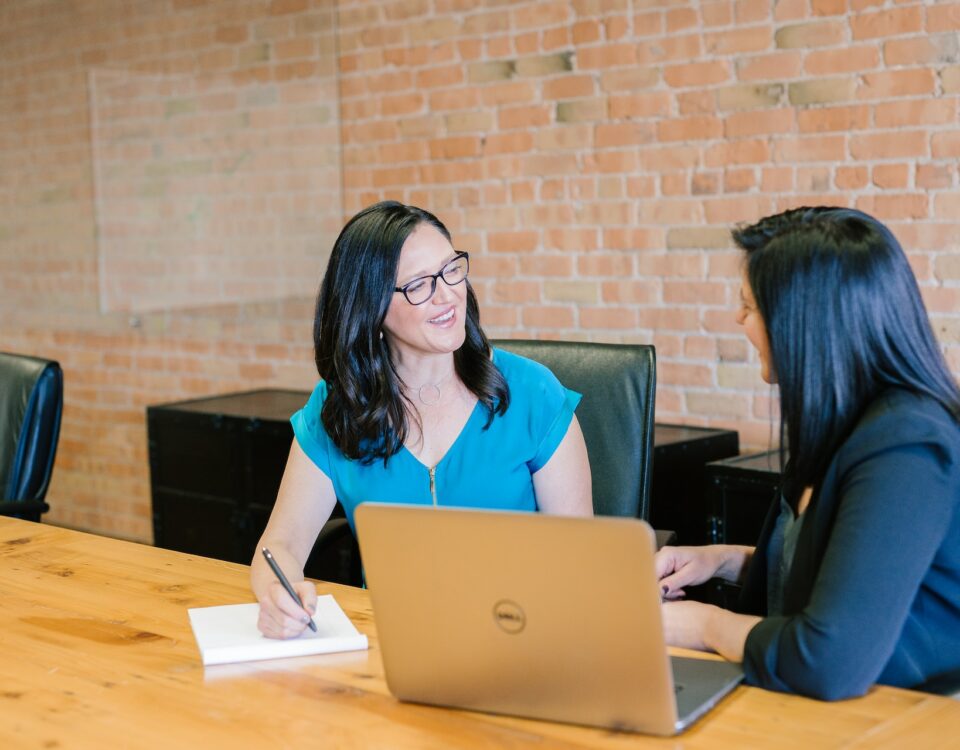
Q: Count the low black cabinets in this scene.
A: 3